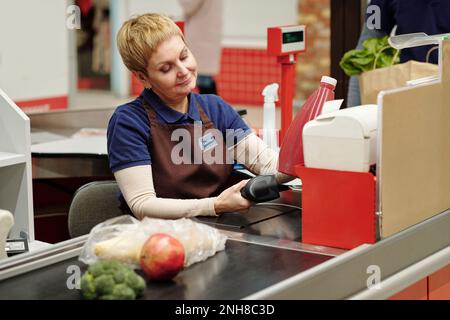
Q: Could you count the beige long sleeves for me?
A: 2